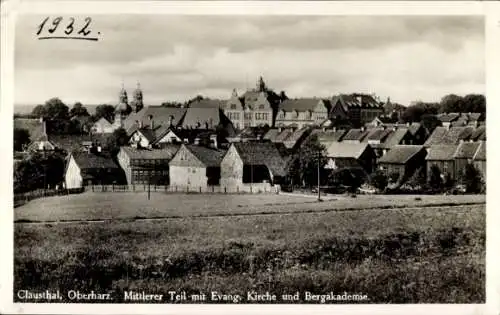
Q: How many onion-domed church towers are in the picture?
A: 2